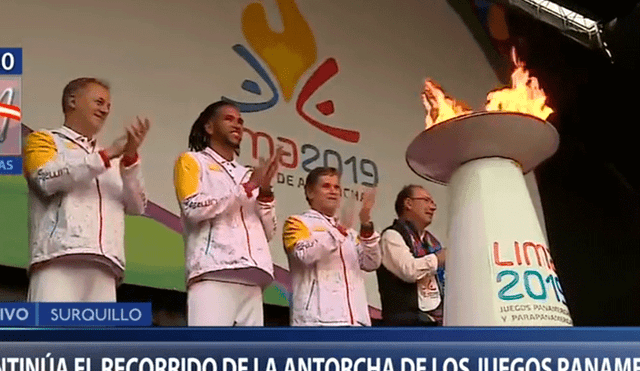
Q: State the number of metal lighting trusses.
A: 1